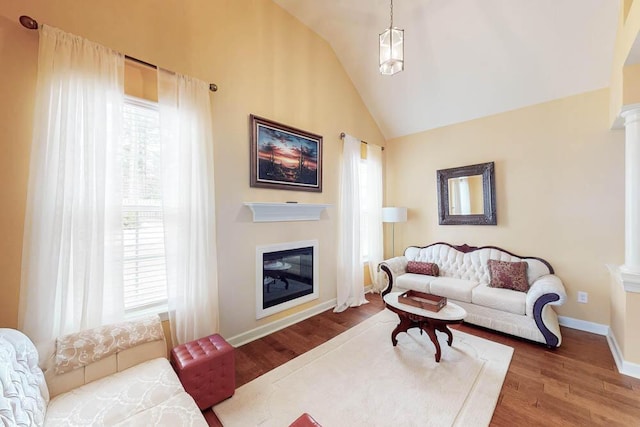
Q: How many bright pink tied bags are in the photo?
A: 0